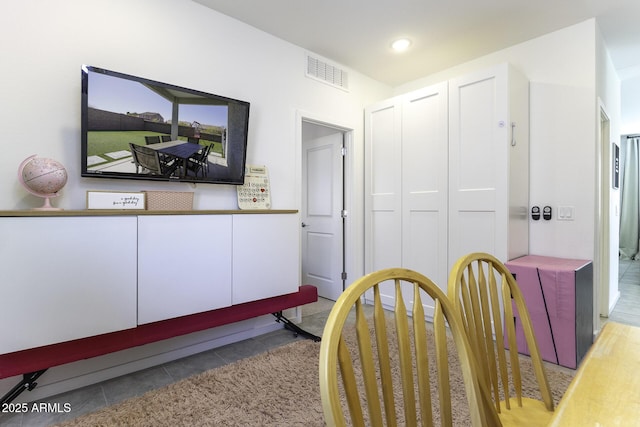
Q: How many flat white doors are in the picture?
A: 3